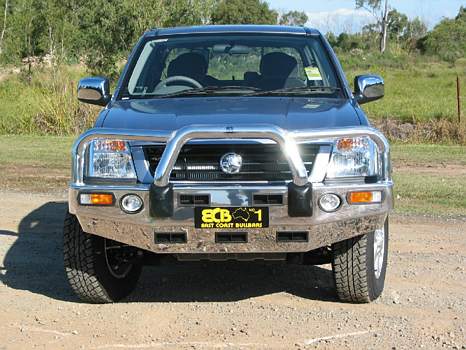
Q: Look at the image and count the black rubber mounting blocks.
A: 2